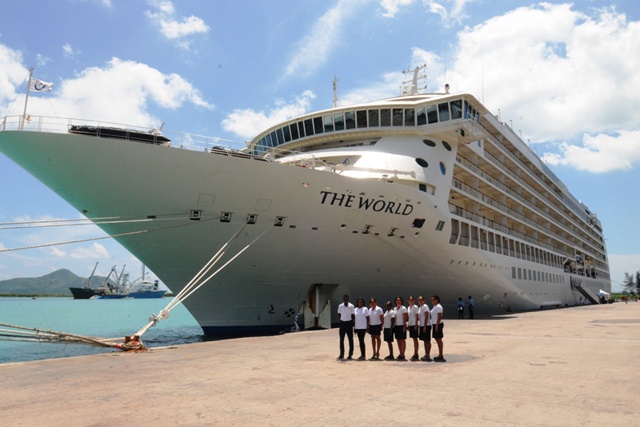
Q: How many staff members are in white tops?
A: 8